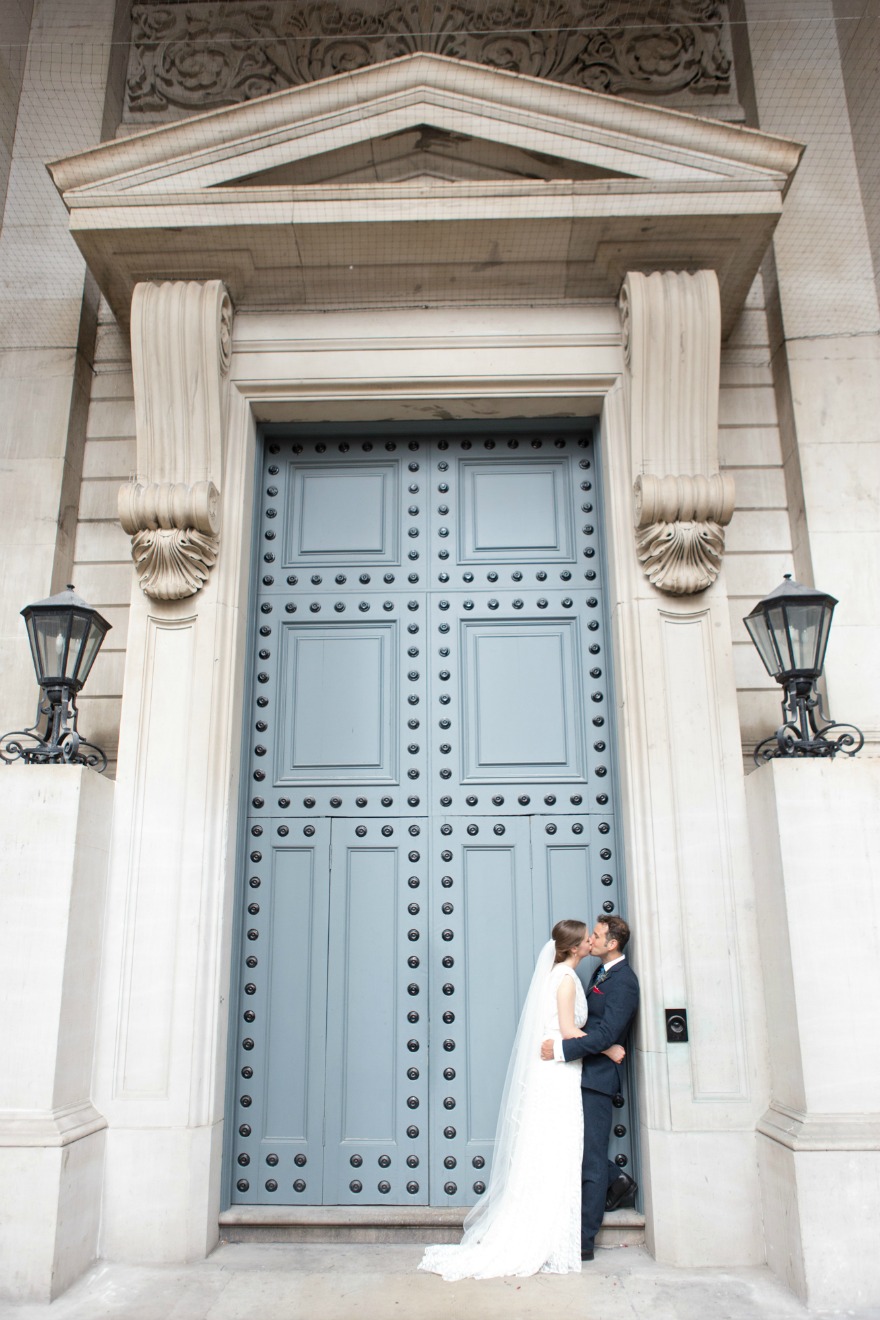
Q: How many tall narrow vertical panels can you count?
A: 4